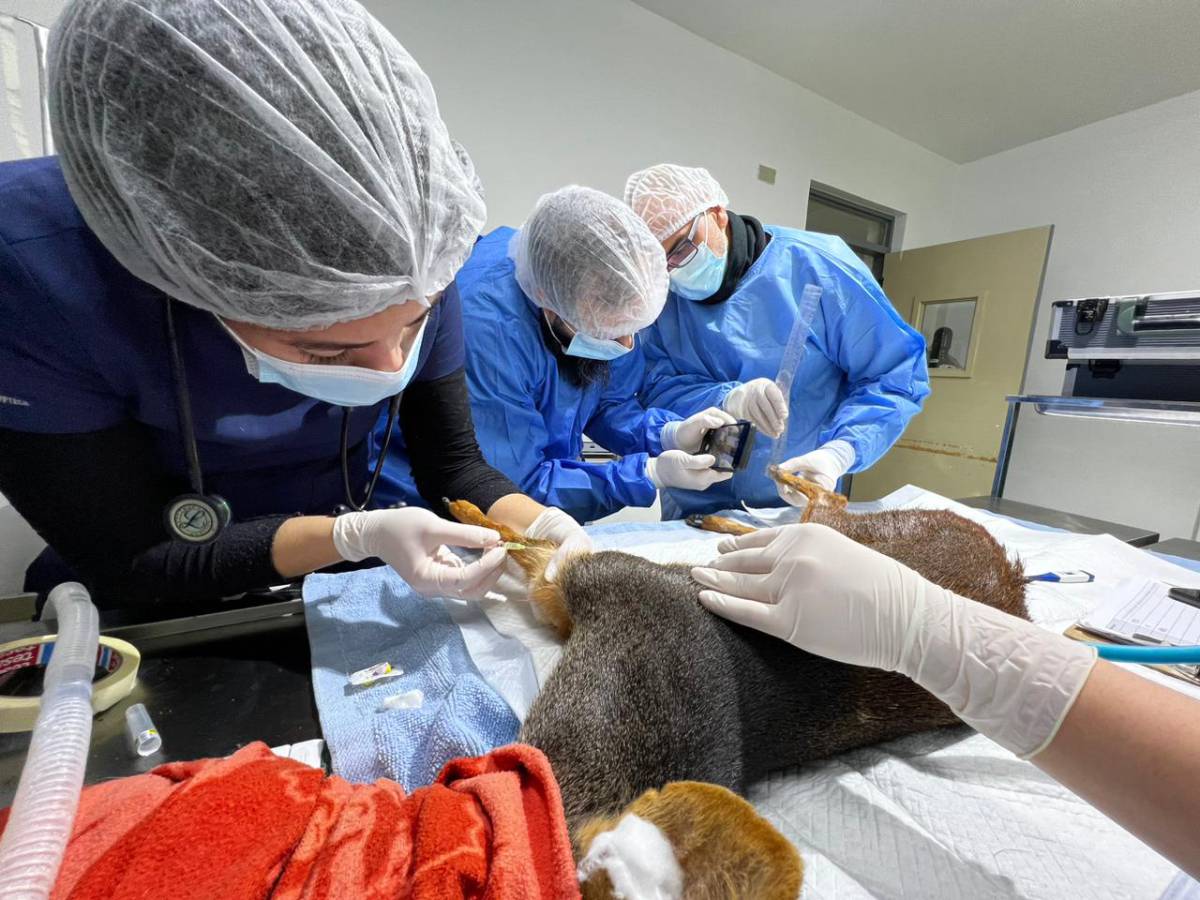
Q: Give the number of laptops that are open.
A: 0